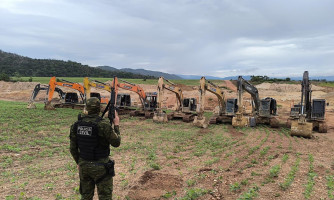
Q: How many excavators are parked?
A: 8